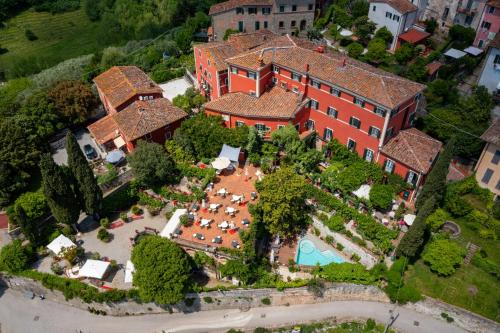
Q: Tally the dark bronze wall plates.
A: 0